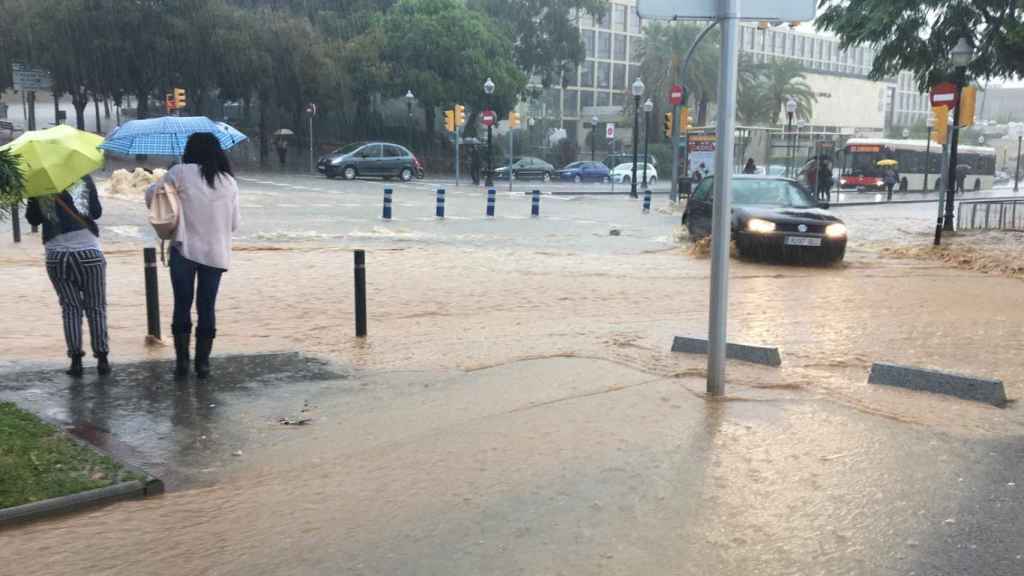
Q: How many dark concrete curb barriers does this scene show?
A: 2